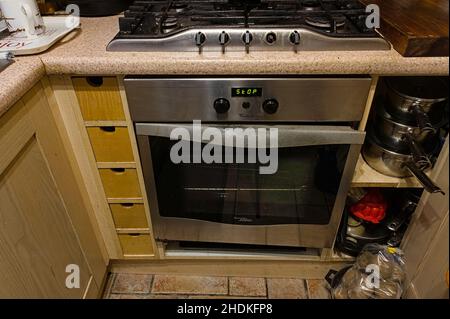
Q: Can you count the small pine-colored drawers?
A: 5